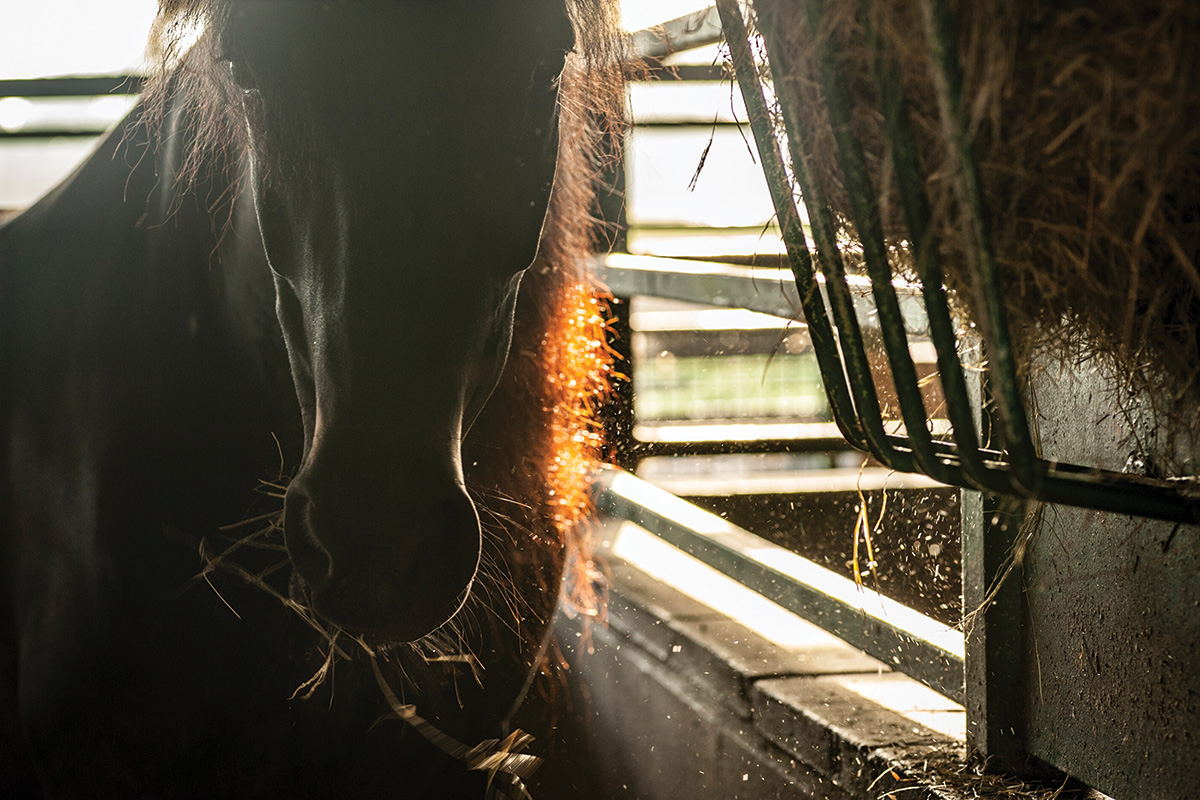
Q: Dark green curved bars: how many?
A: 5